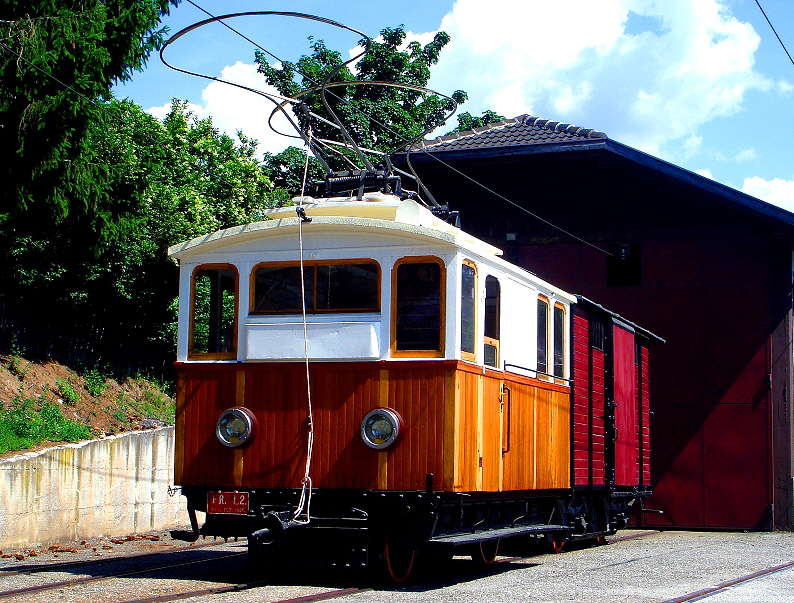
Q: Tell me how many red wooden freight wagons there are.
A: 1